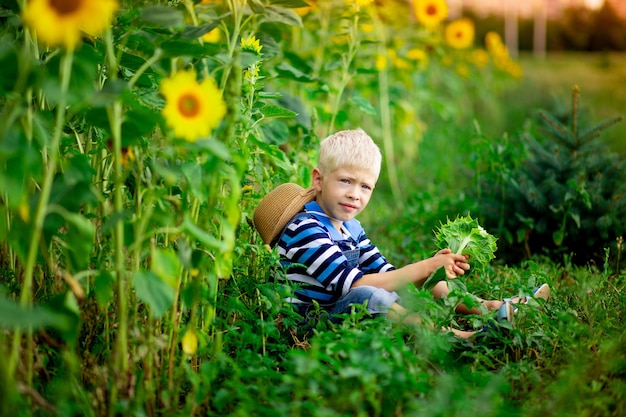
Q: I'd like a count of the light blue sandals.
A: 2